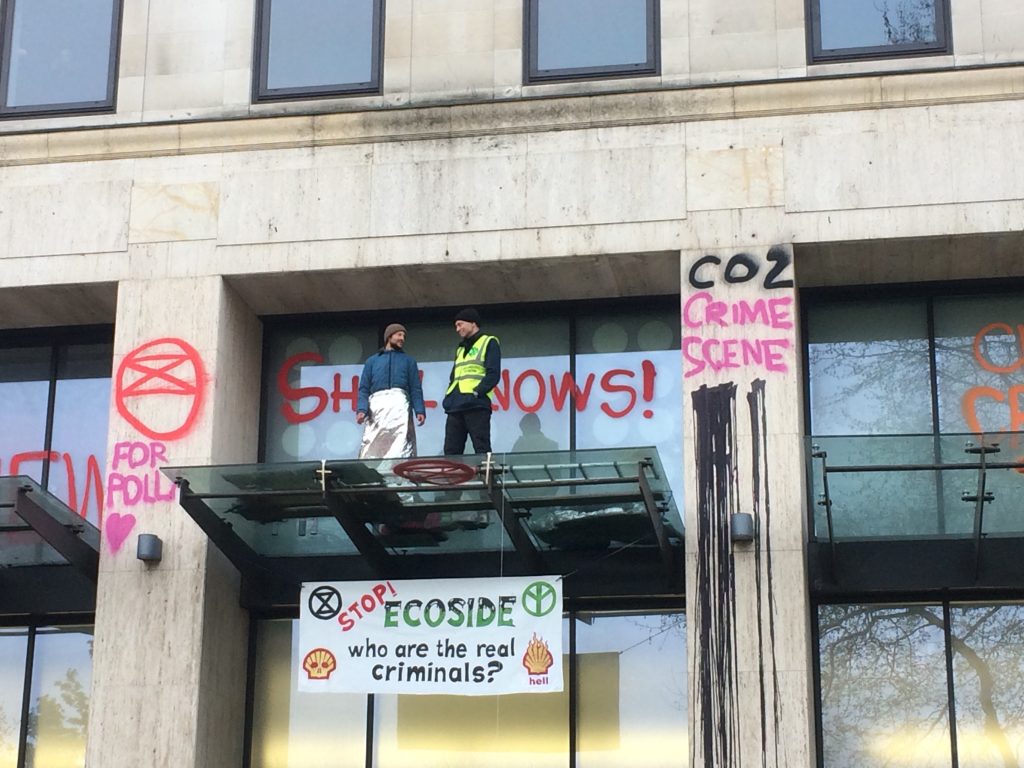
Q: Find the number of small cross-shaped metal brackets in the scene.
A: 2